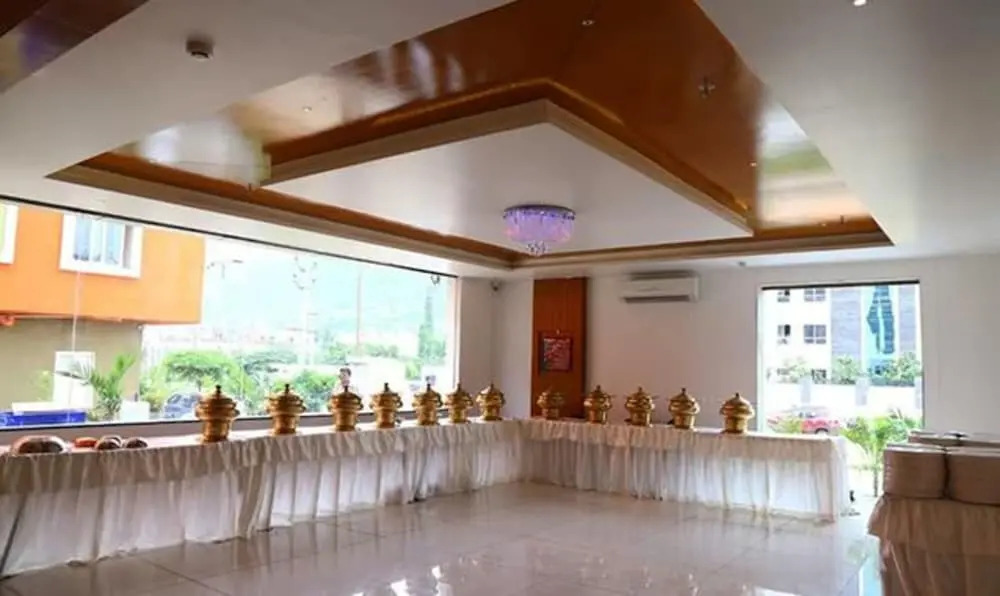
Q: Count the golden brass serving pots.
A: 12